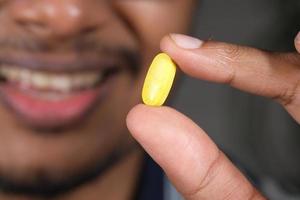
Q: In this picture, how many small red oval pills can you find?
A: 0